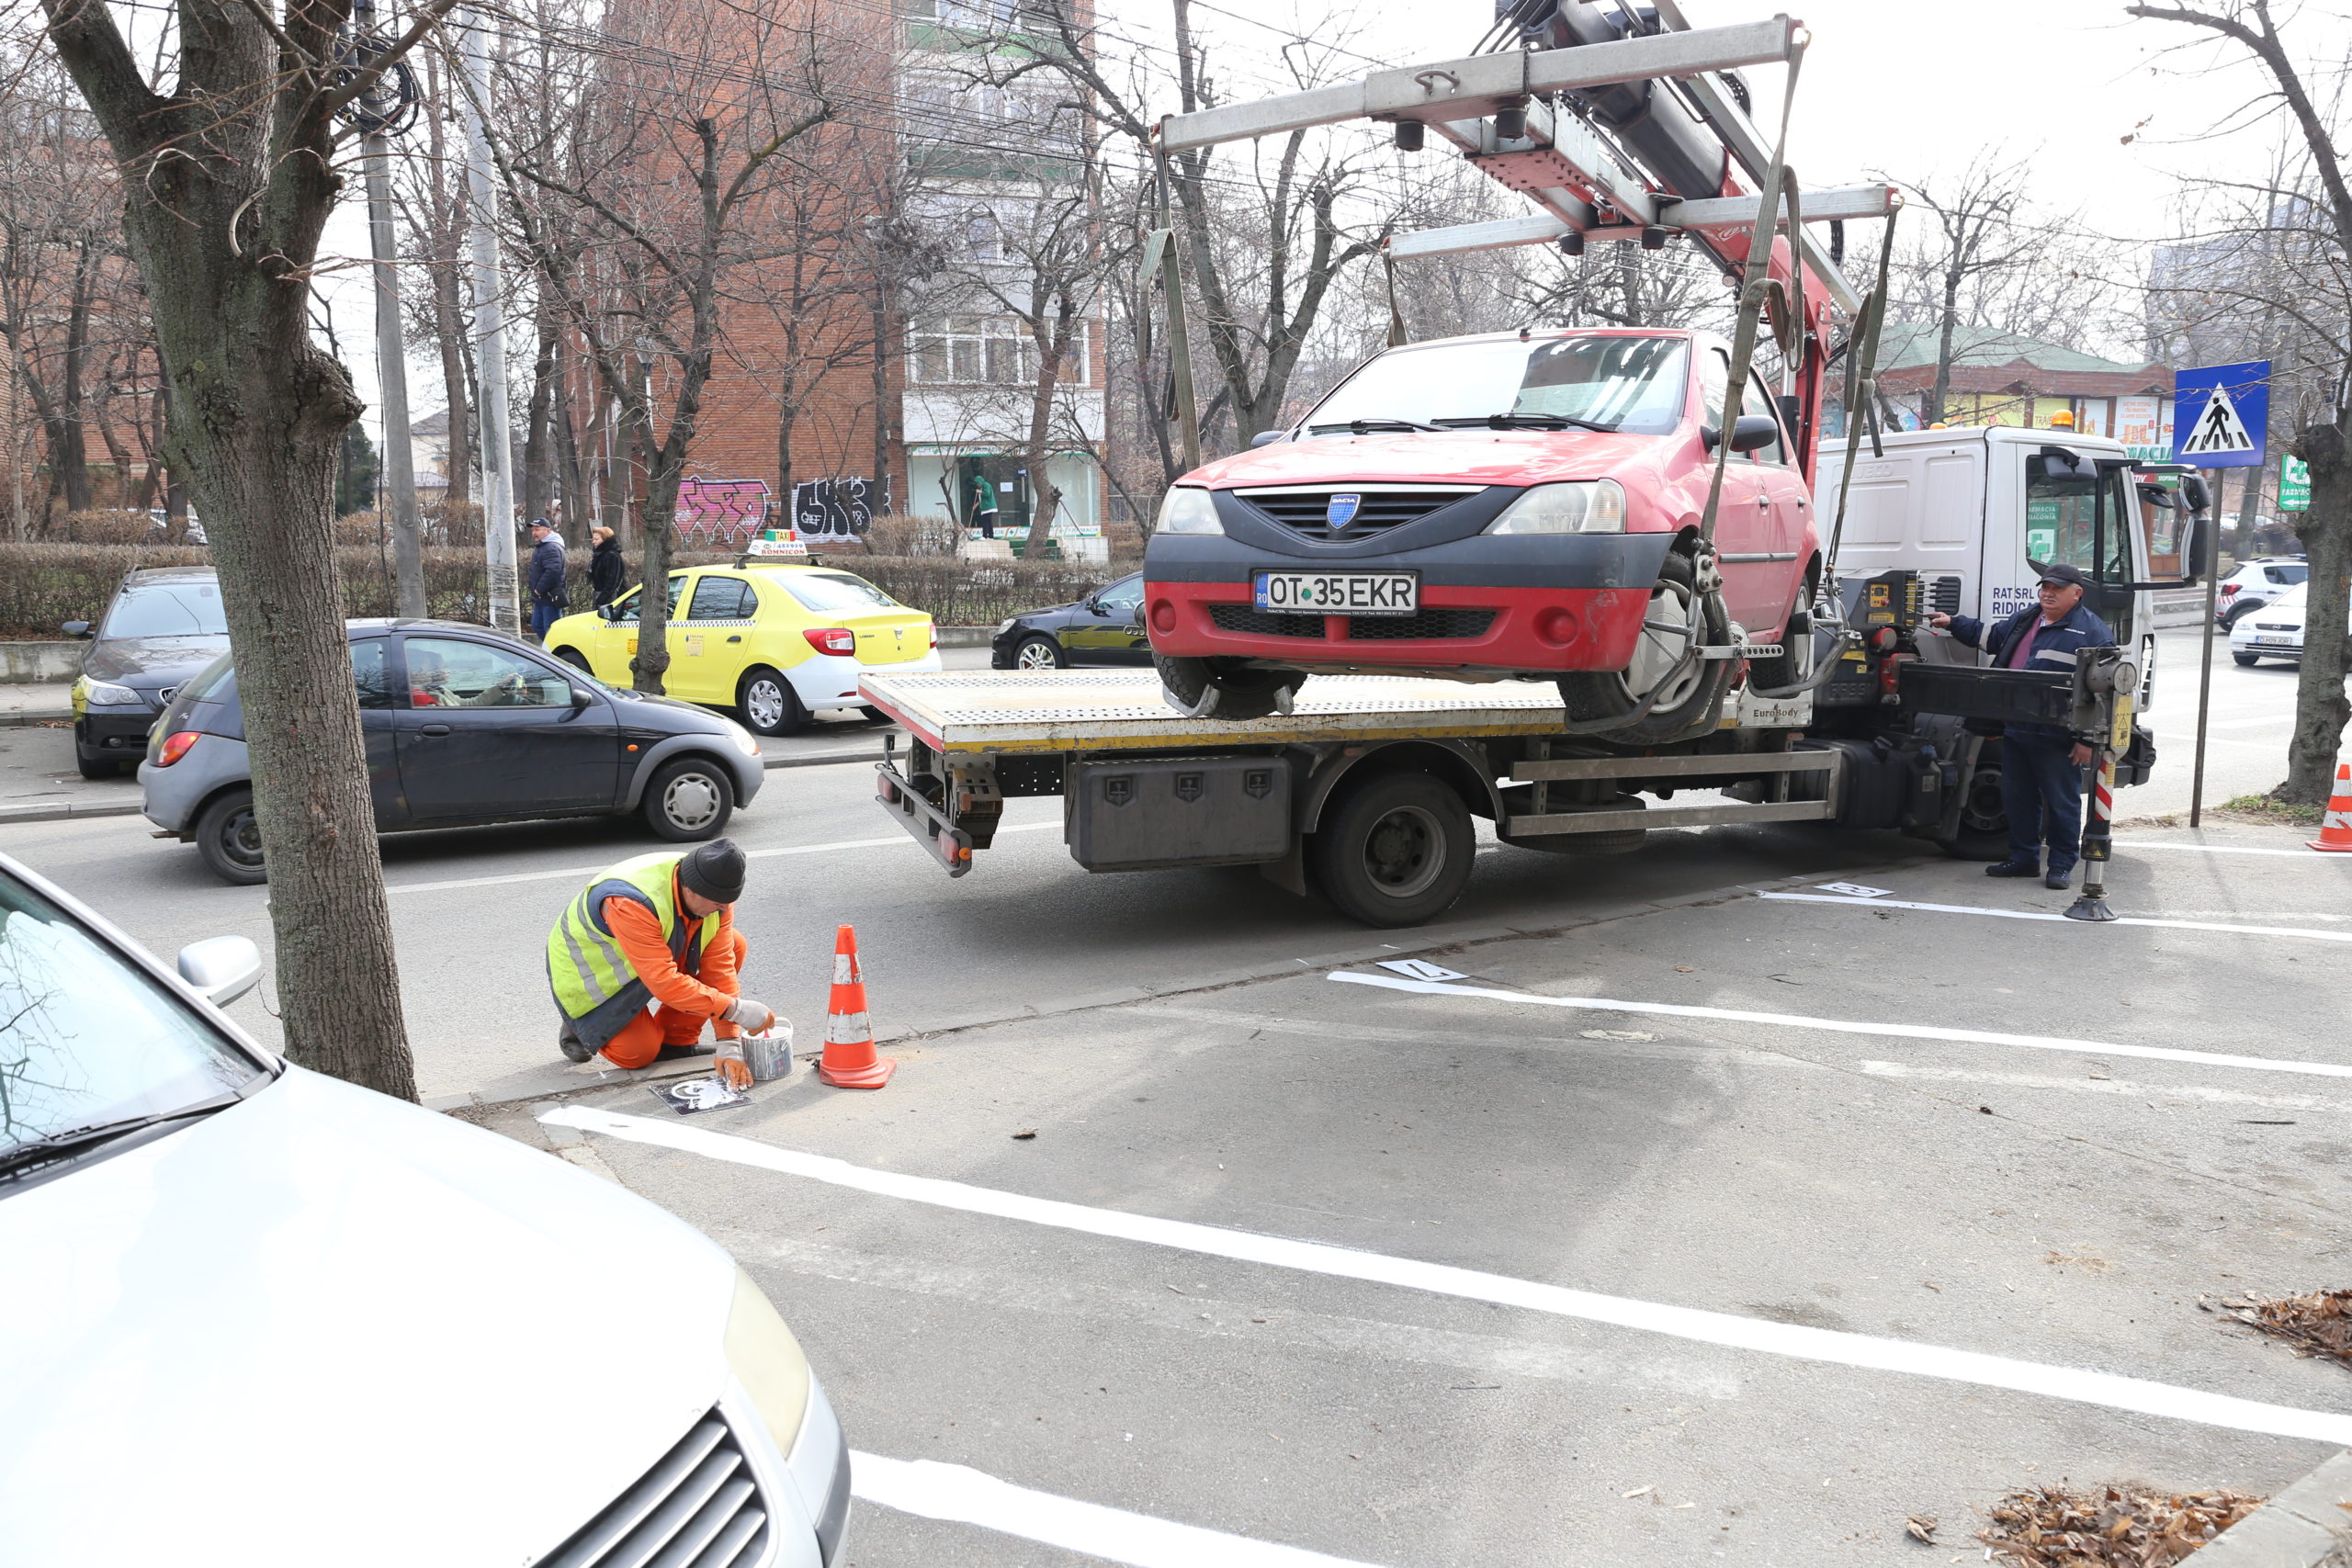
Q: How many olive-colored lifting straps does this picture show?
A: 4